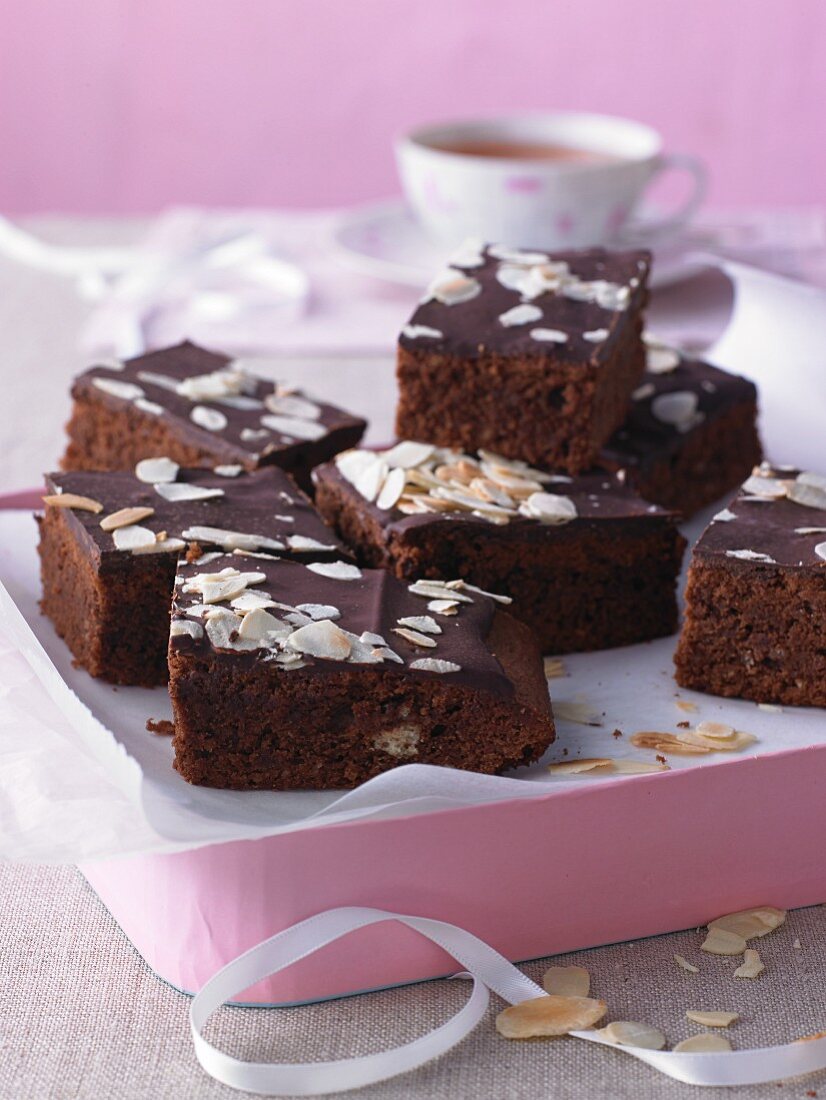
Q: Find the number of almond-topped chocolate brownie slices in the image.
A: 7